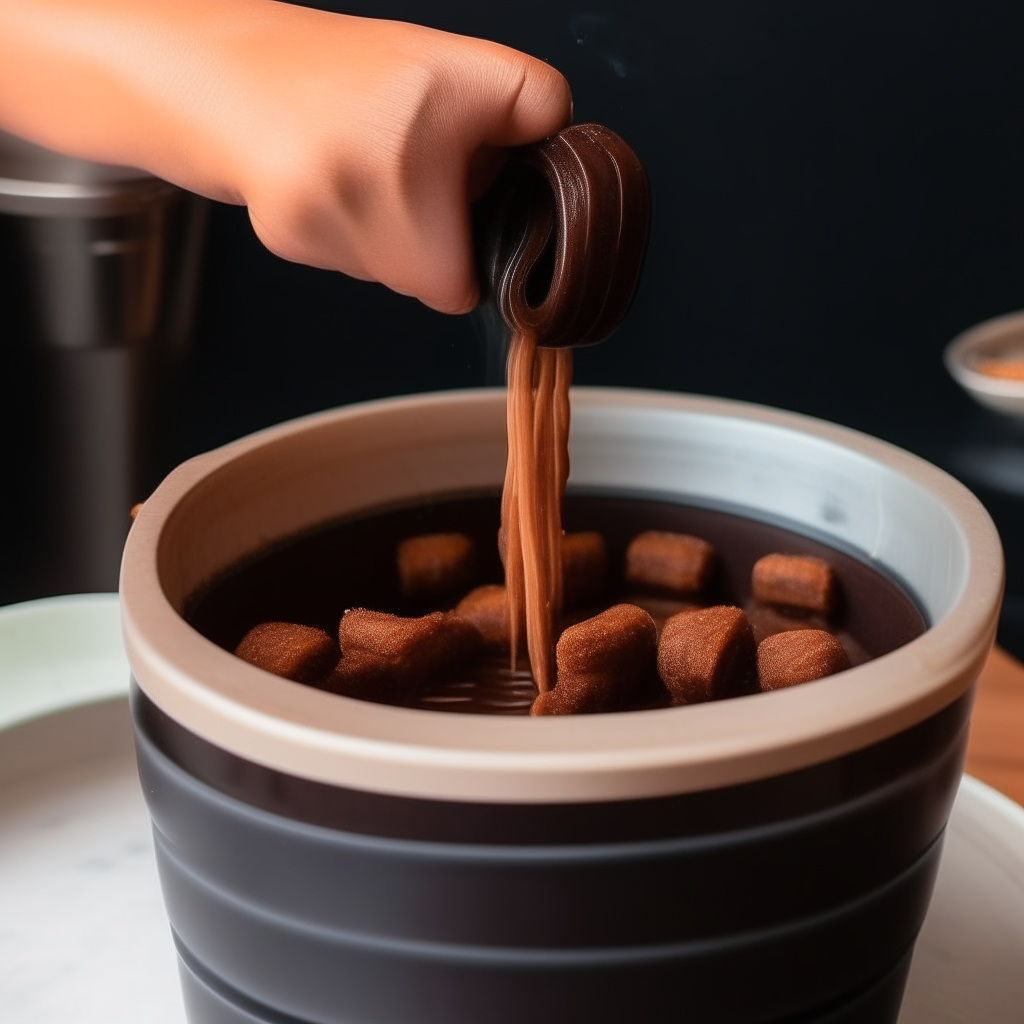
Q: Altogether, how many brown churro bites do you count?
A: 10